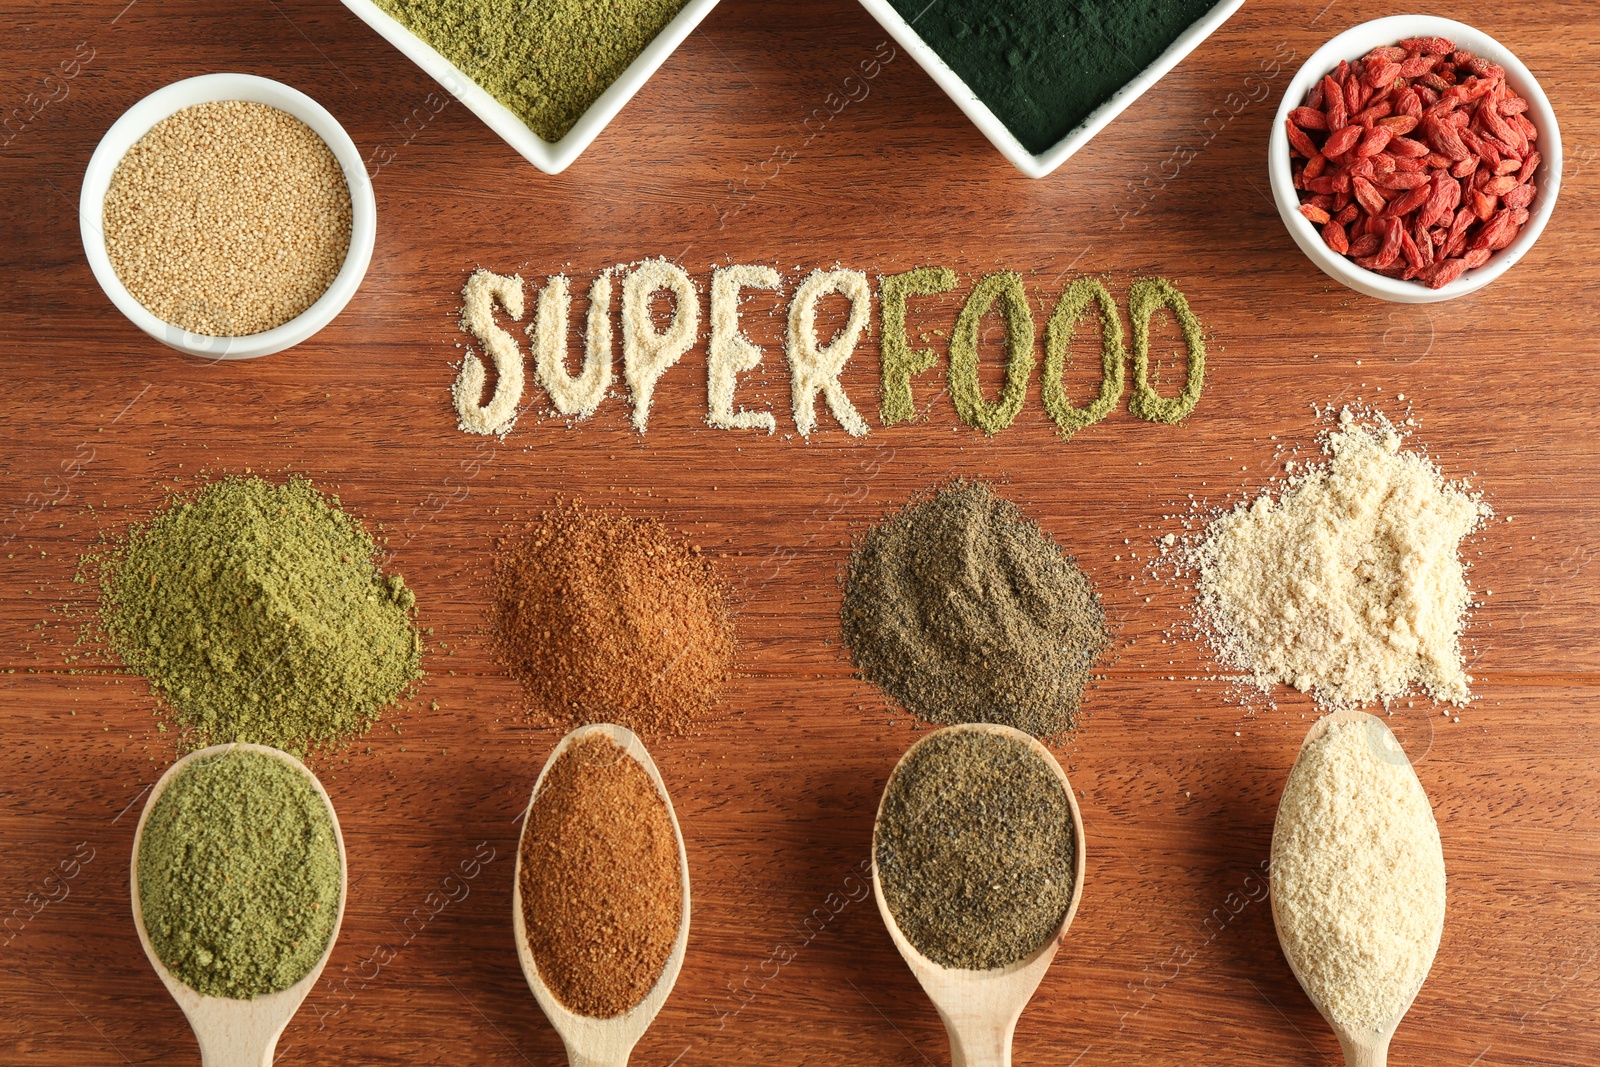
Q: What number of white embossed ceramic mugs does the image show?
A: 0